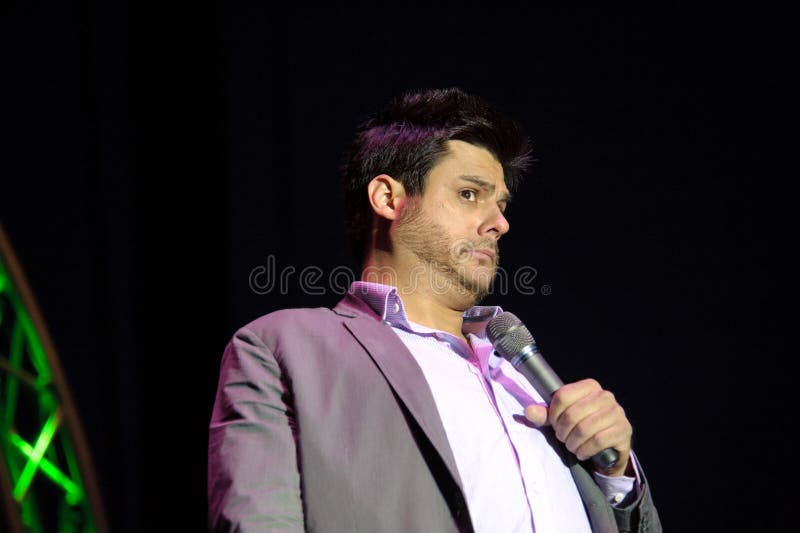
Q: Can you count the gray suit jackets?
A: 1